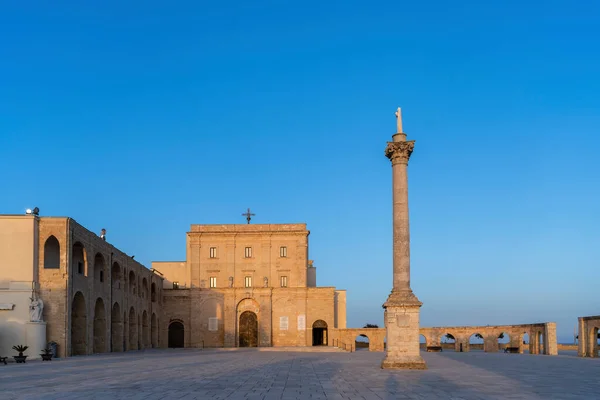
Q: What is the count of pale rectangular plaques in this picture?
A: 3